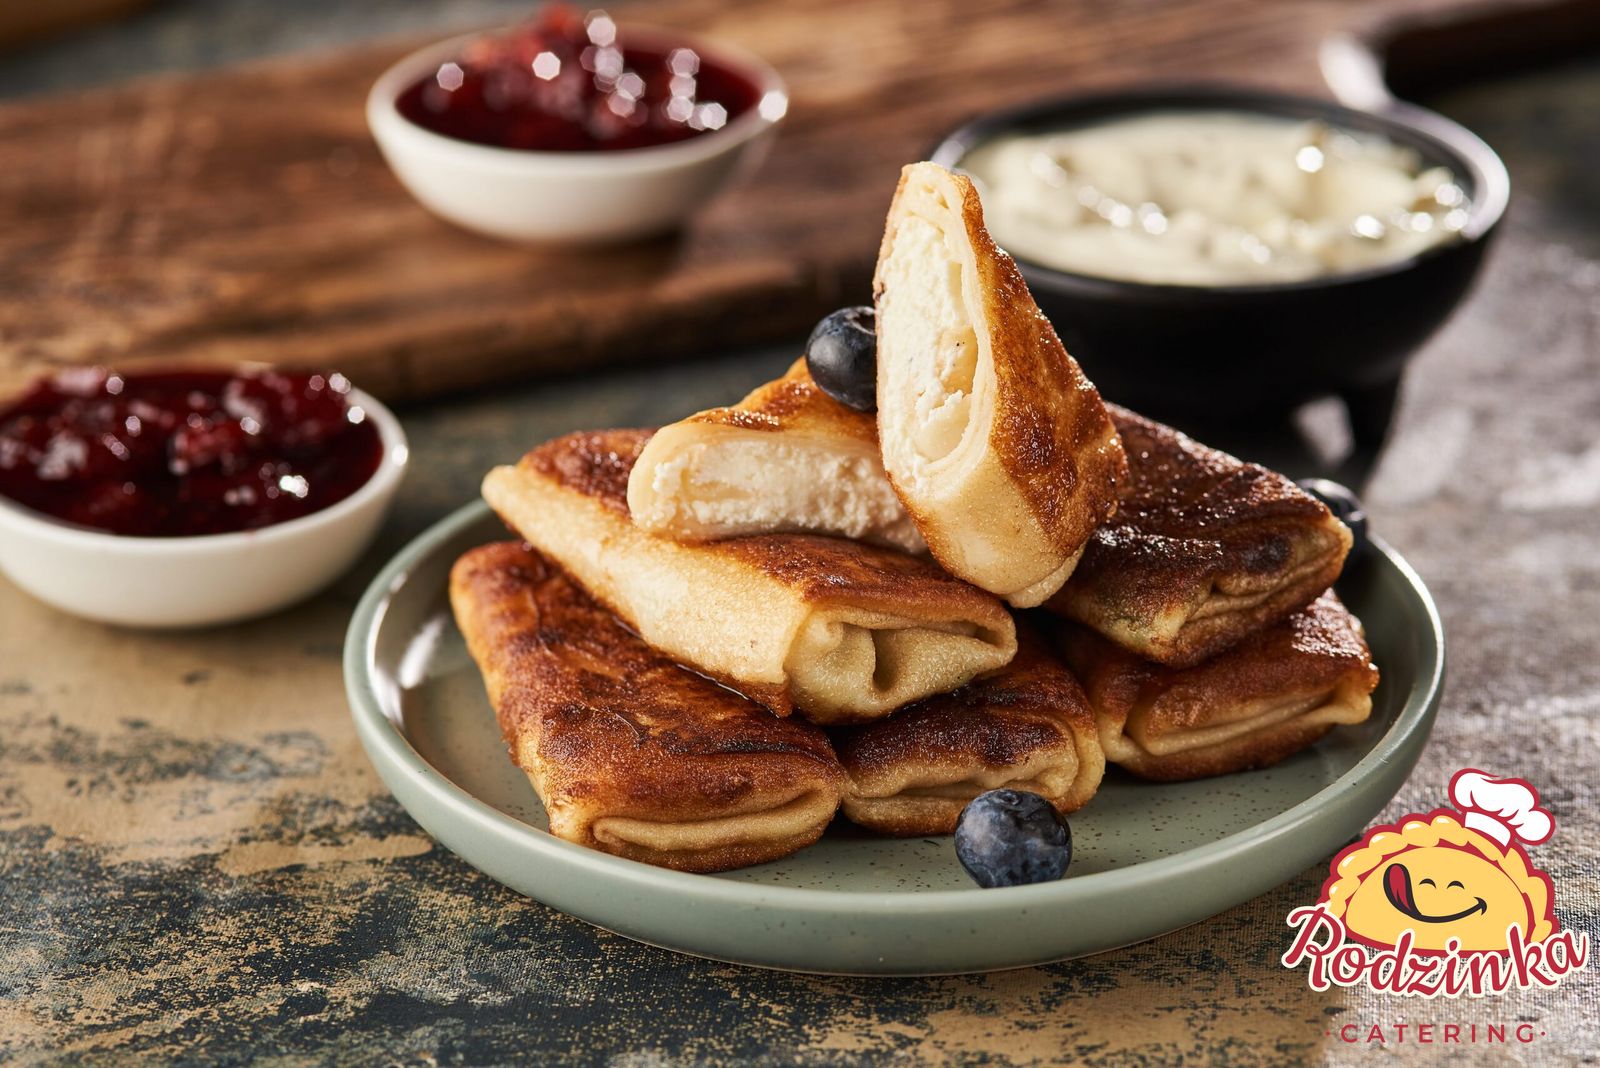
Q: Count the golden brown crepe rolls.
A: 7